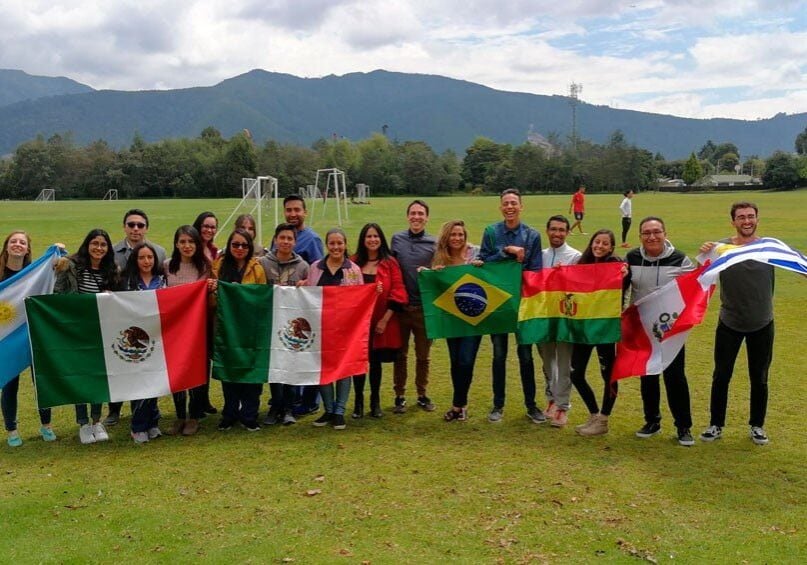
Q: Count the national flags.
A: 7